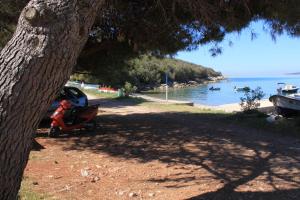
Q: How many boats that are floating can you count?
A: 3